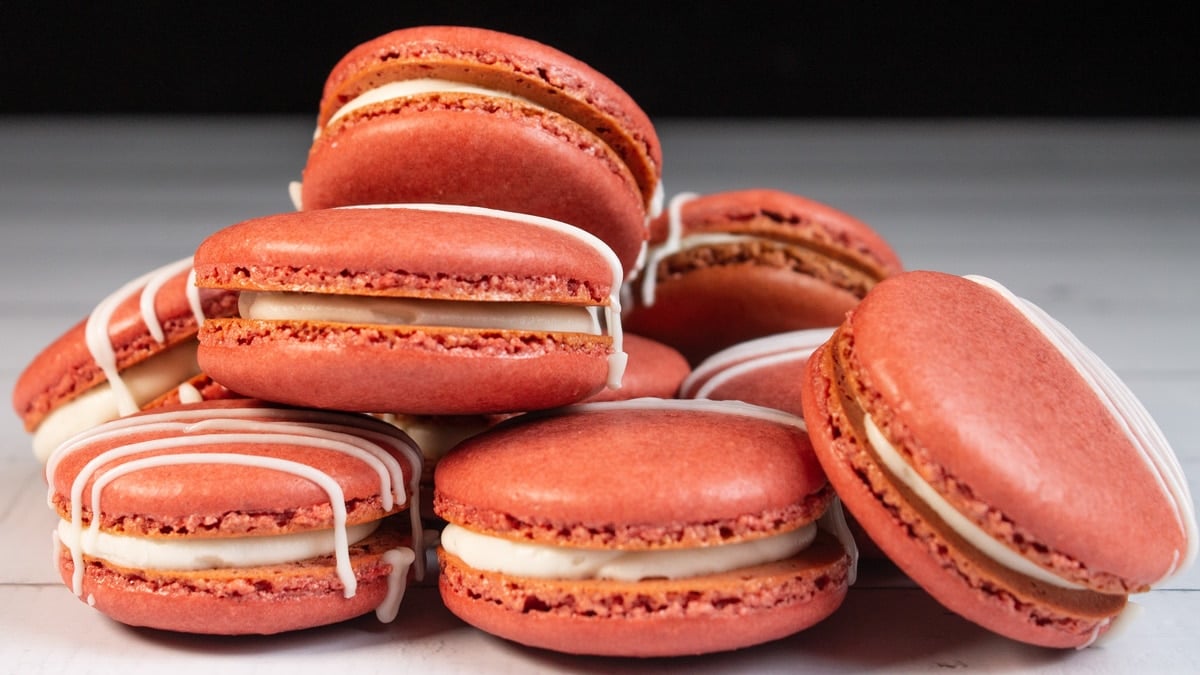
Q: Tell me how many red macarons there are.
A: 9